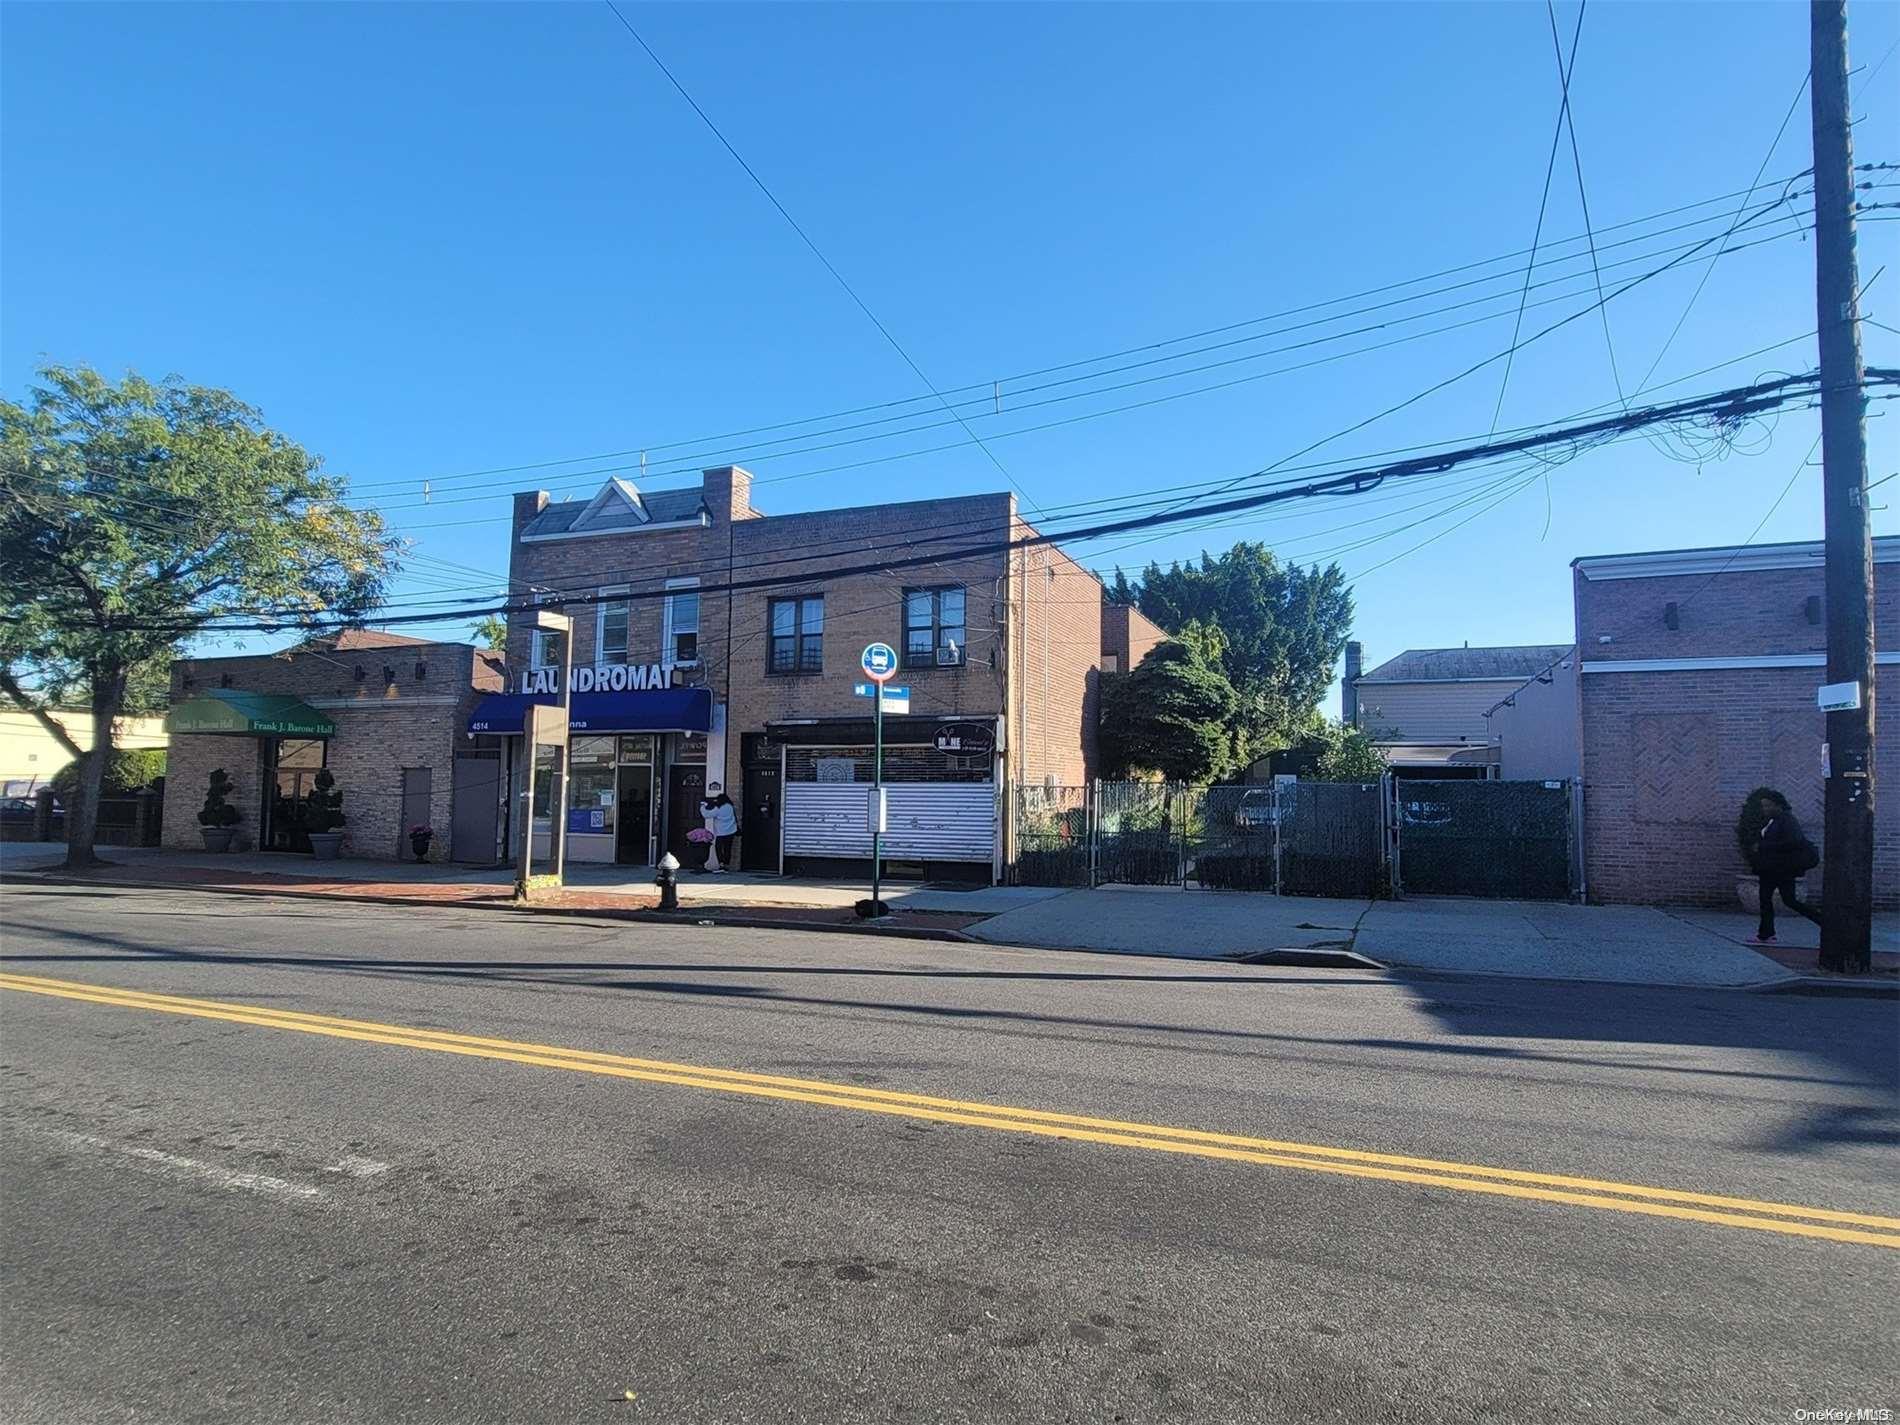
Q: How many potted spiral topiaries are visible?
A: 2